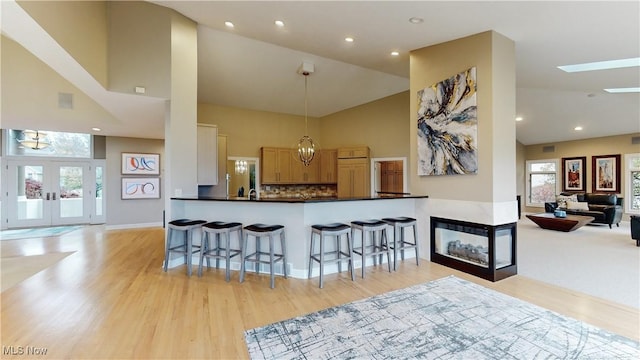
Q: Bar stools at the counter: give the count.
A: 6